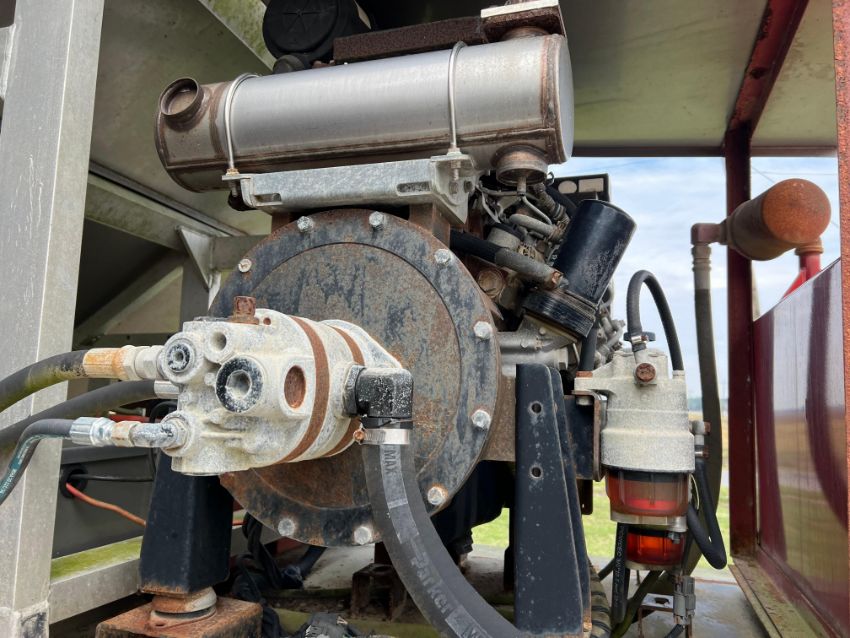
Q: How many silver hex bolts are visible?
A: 9